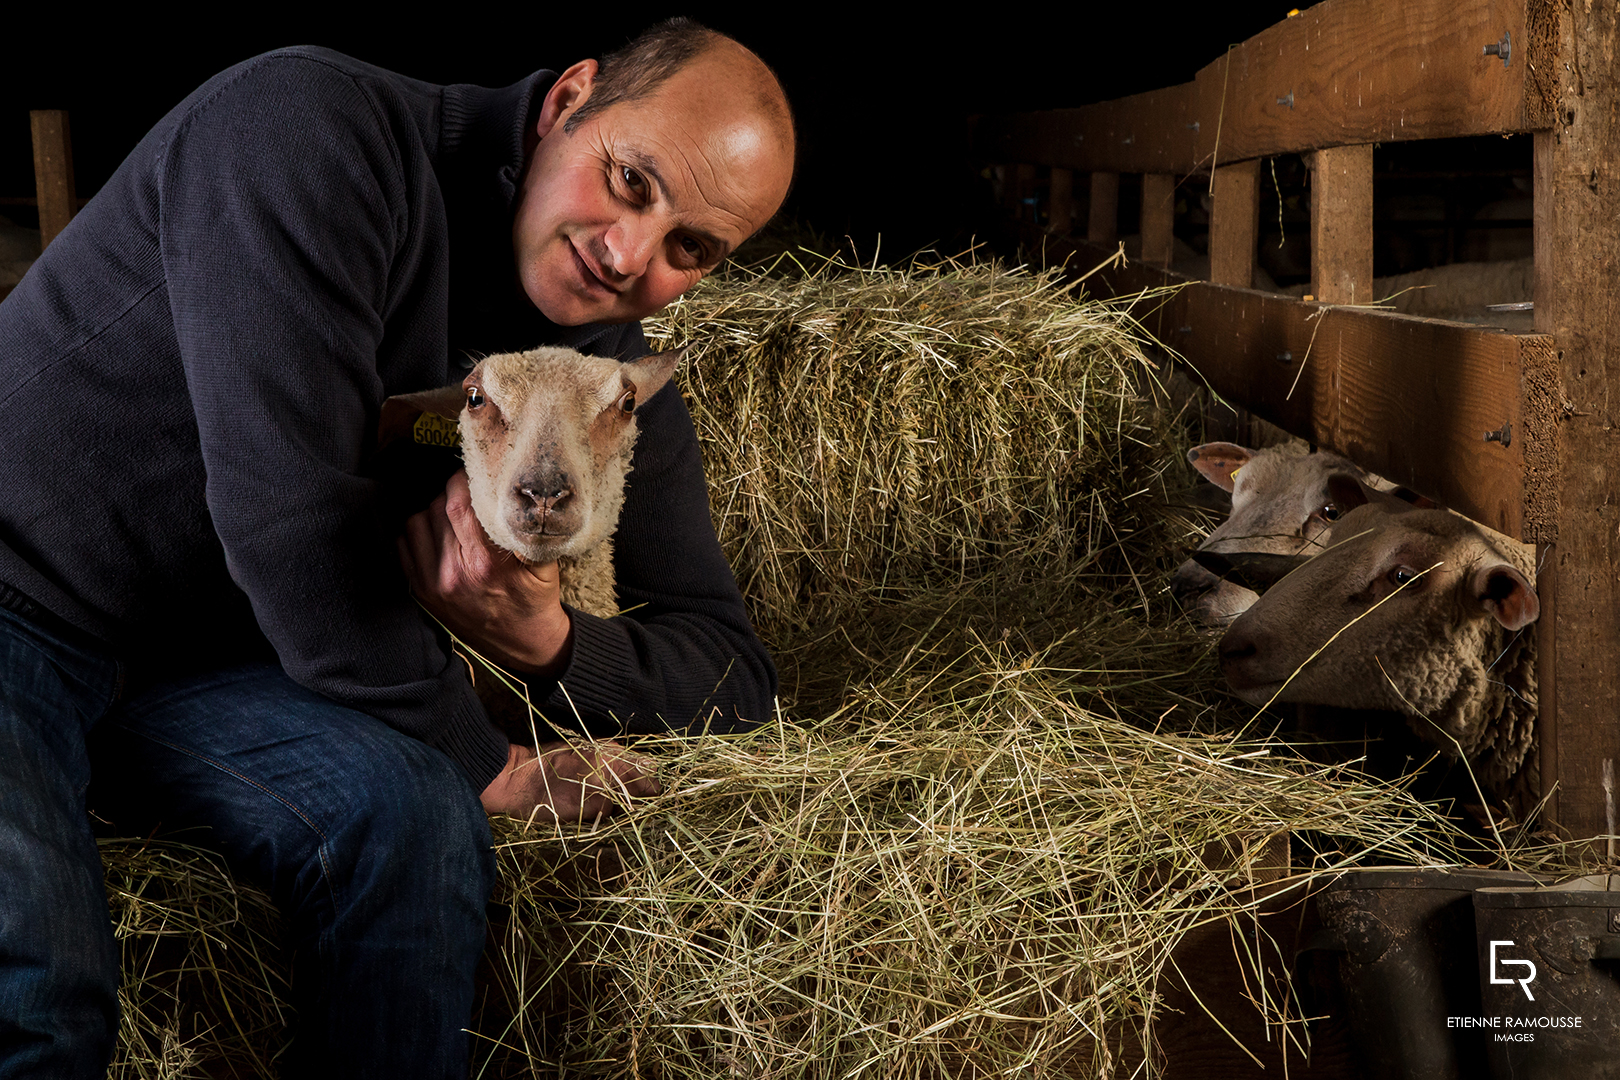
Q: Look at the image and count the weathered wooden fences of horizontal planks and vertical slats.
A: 1